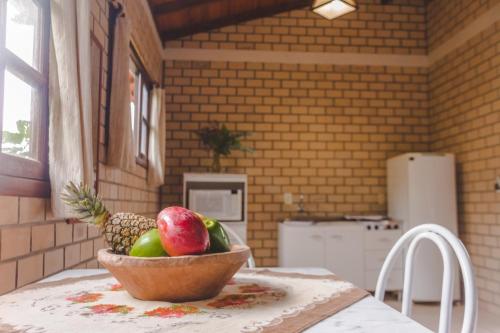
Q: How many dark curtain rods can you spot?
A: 1